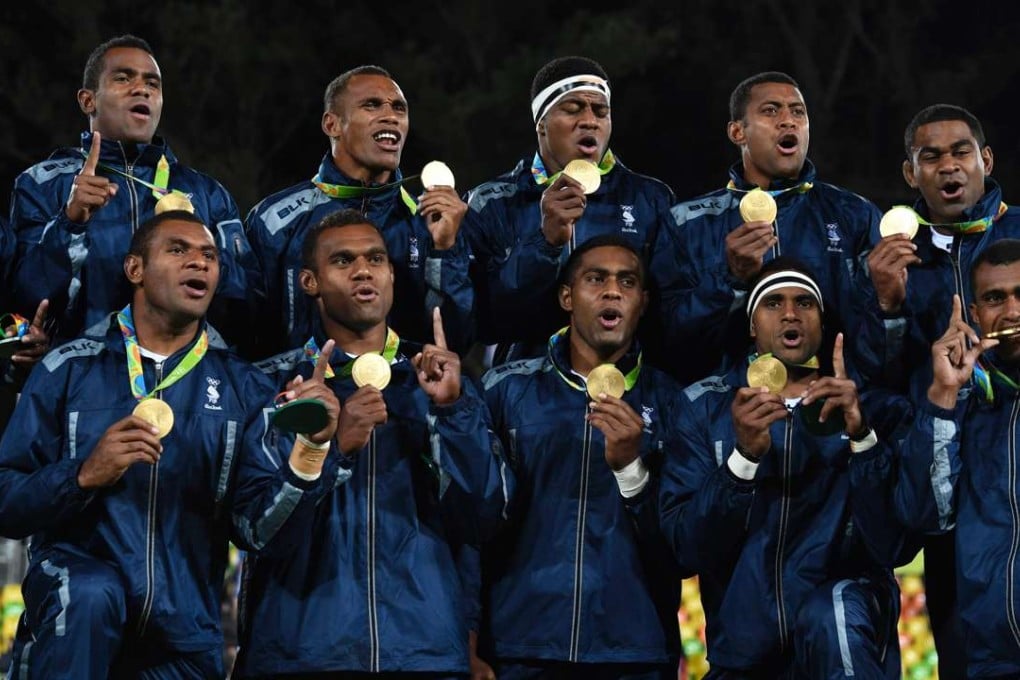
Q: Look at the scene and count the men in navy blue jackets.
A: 10